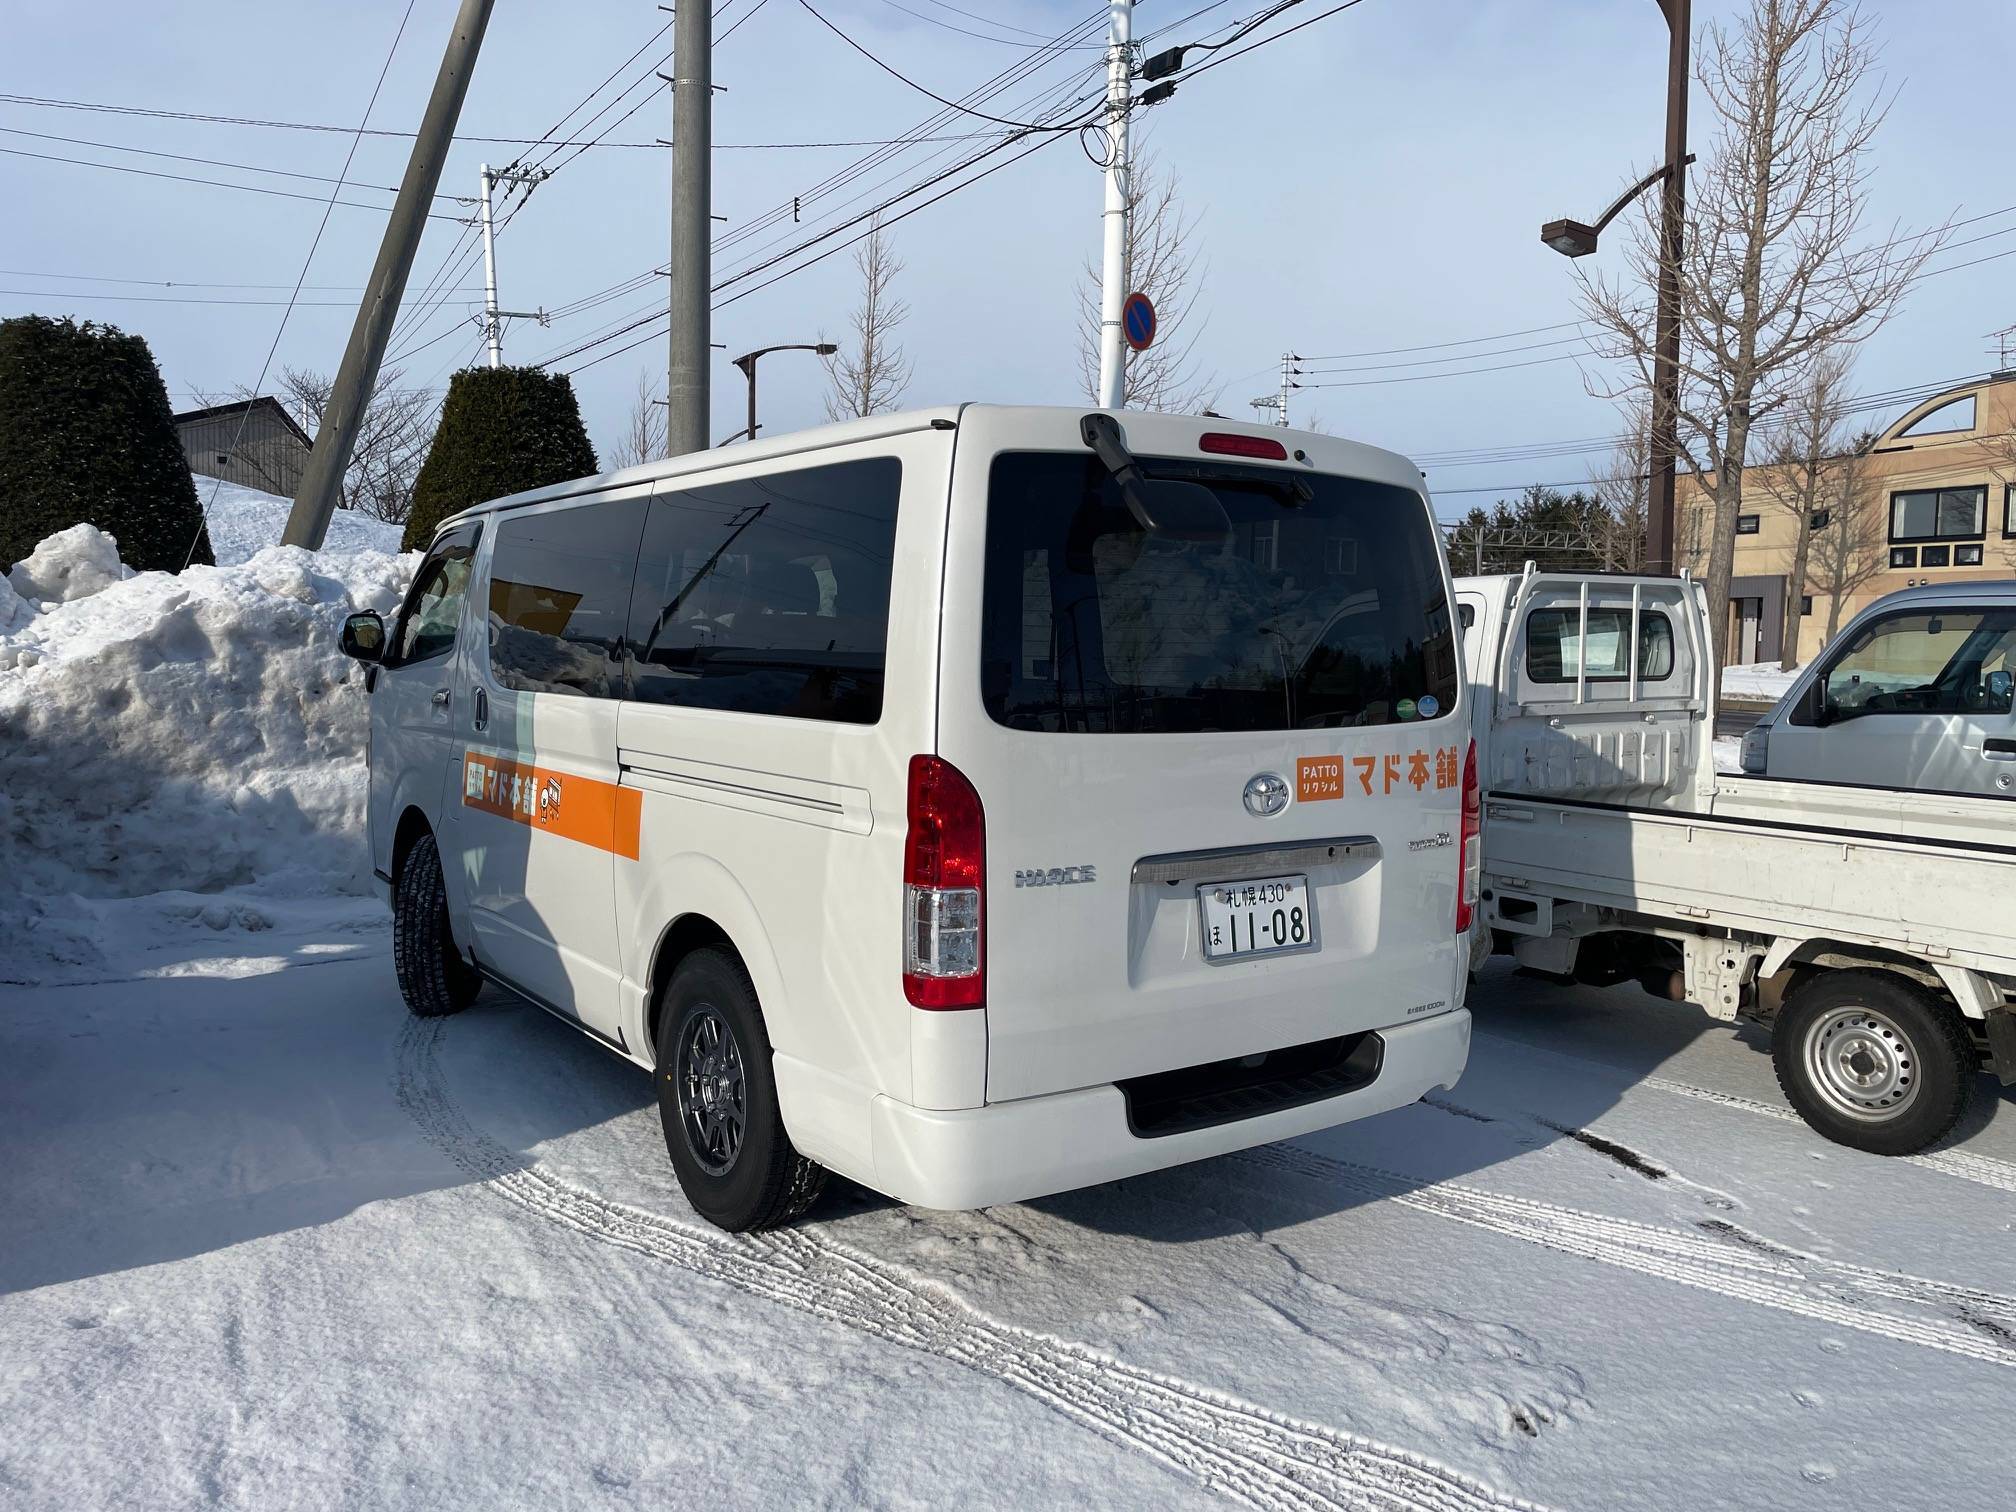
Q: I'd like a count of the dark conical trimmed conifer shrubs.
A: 2